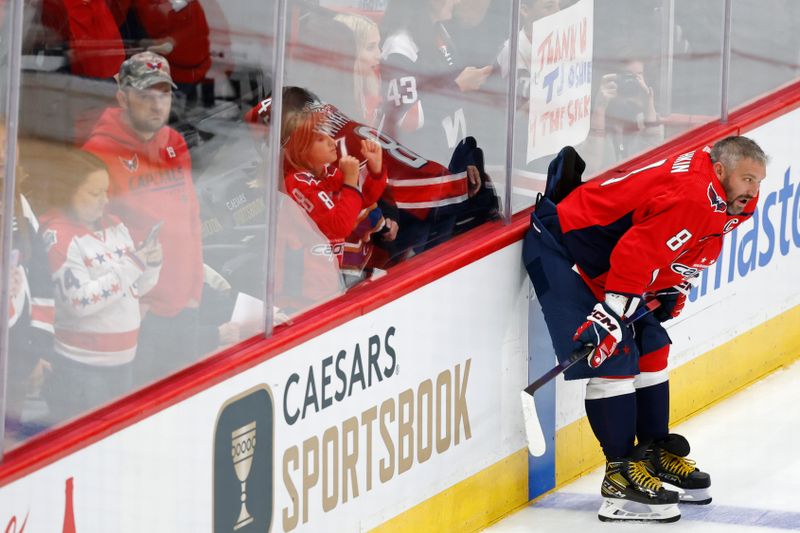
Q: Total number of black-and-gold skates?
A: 2